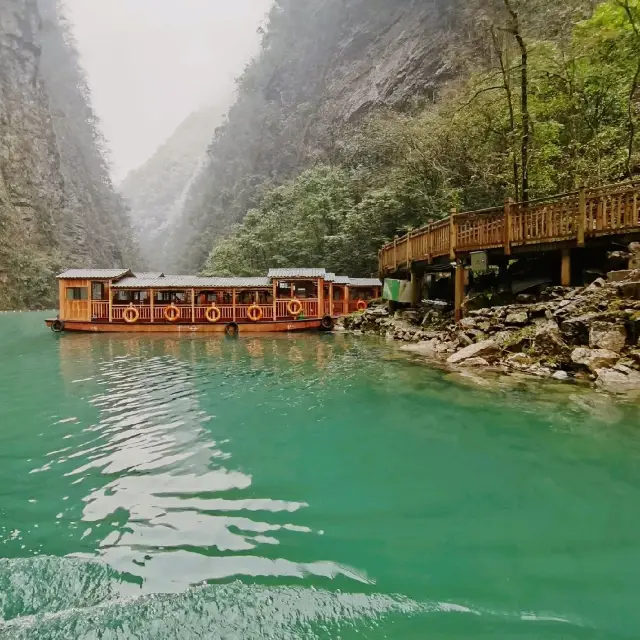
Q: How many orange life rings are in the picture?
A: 6